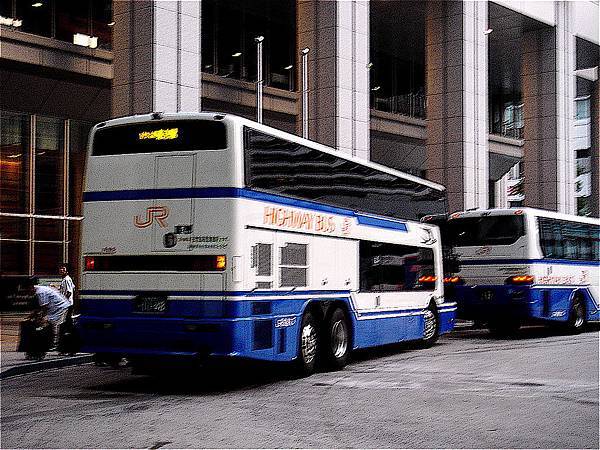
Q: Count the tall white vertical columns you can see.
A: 4